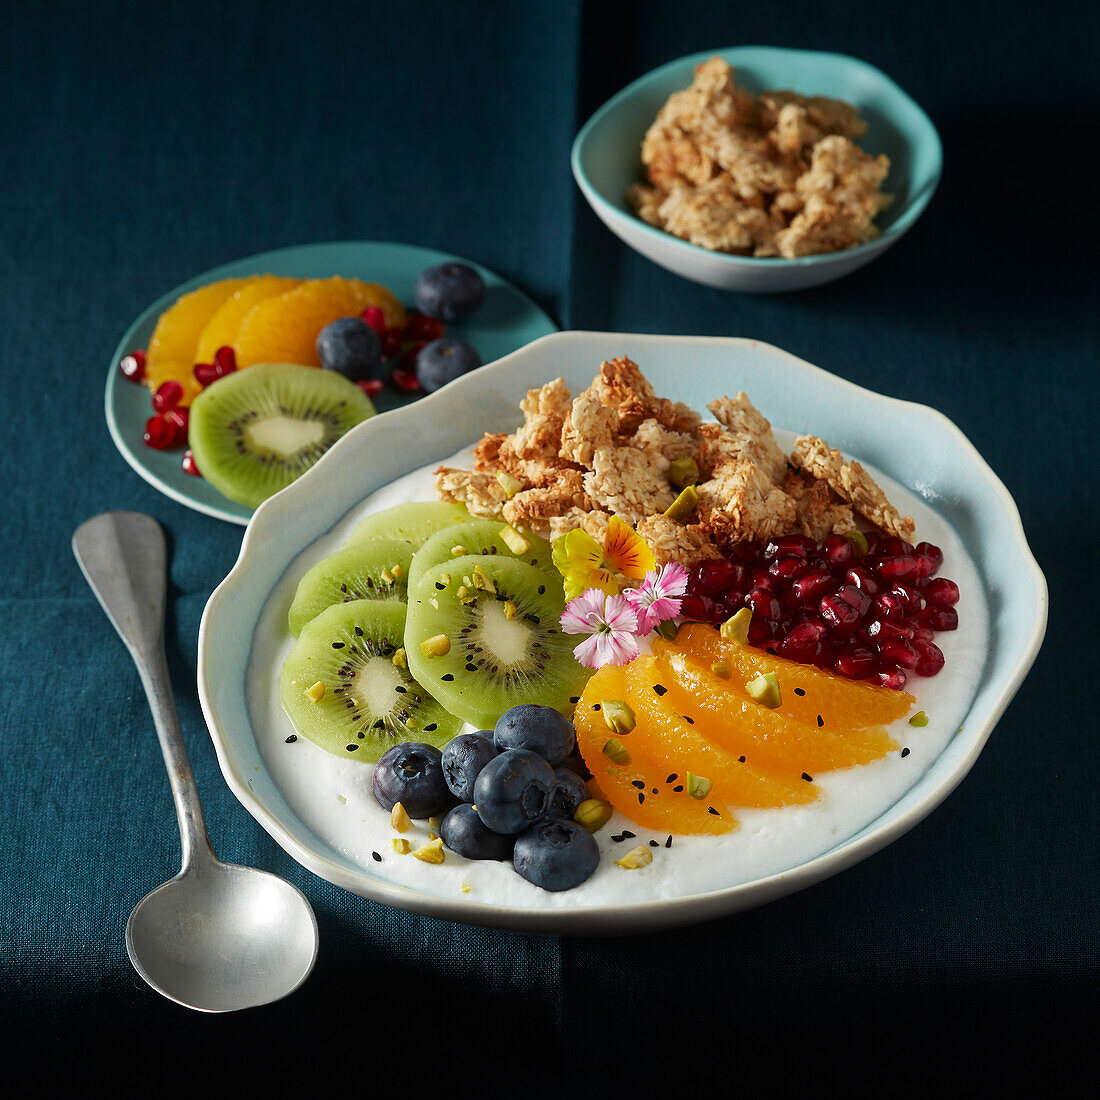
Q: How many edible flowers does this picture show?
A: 3